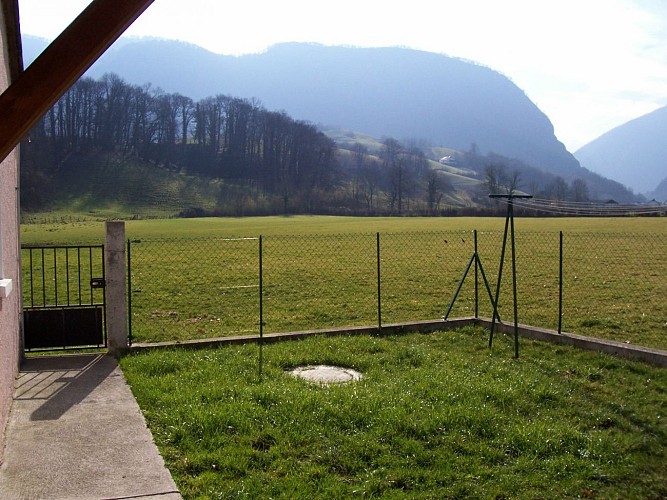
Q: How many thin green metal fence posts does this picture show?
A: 5